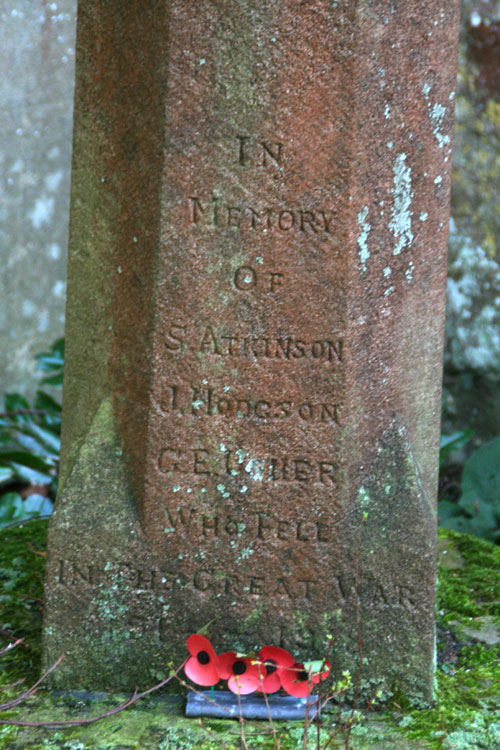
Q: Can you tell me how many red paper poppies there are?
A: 4